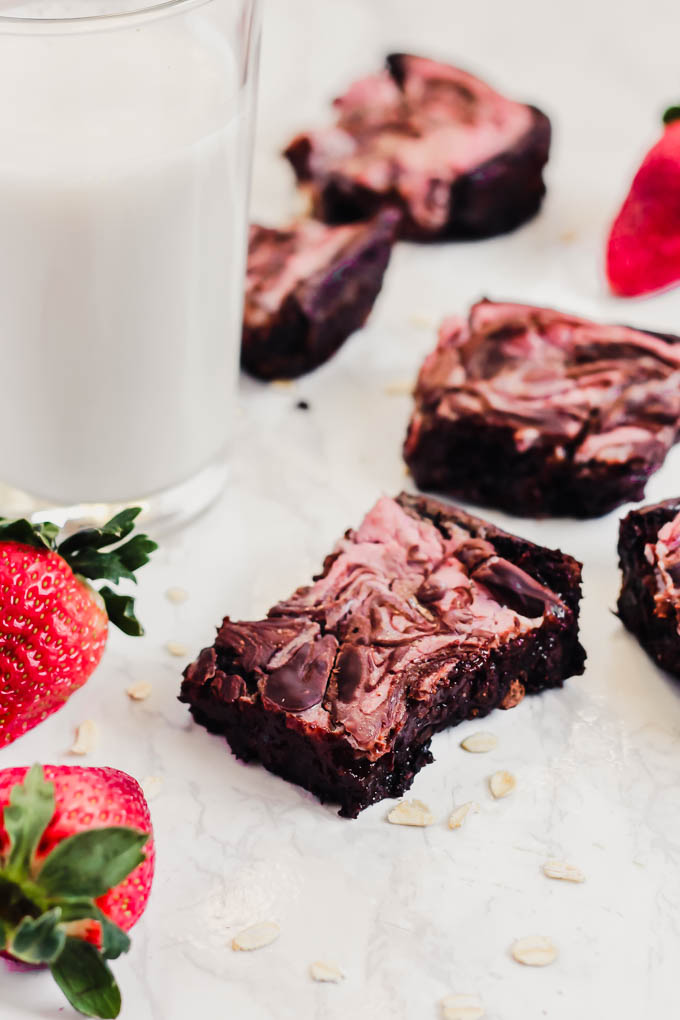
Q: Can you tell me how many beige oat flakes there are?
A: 14